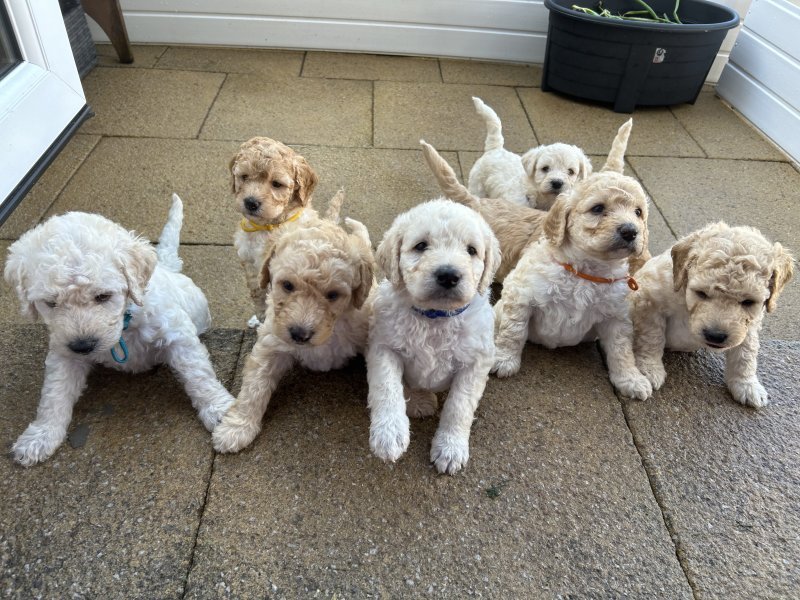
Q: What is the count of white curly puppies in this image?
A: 3